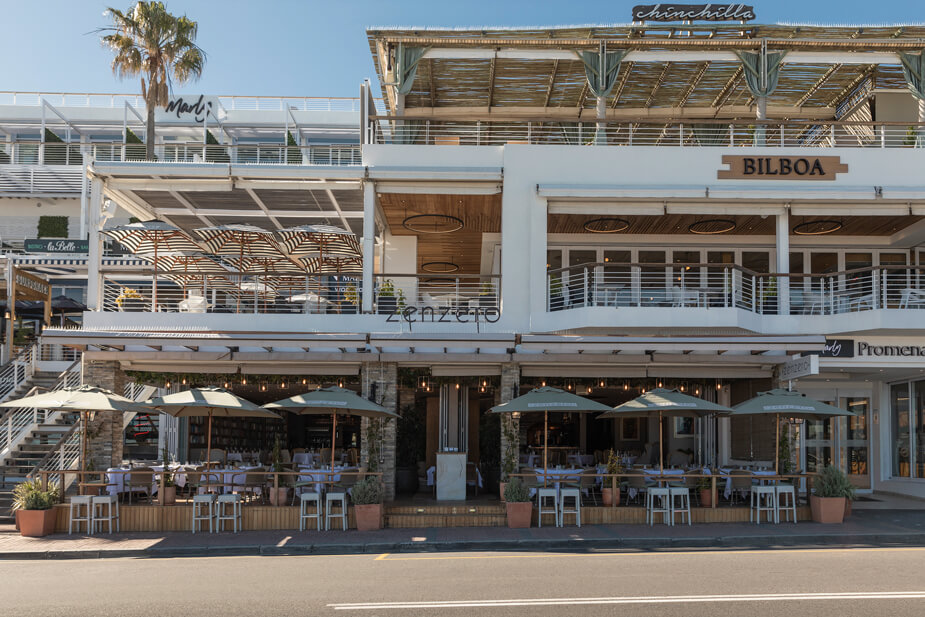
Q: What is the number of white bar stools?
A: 12